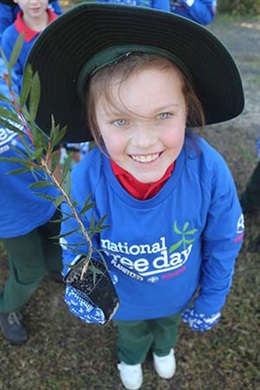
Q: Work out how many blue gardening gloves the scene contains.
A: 2